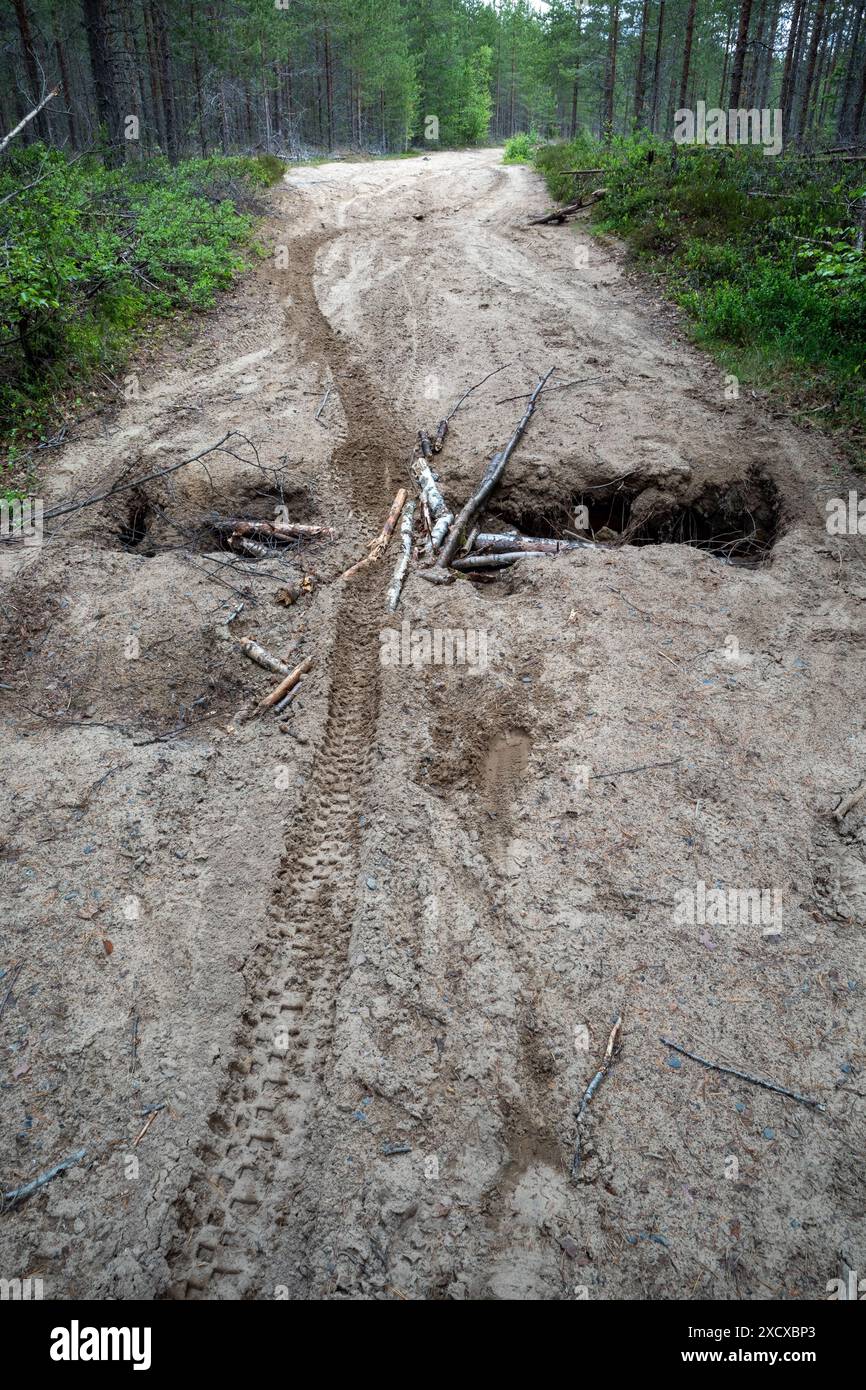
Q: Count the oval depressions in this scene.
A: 2